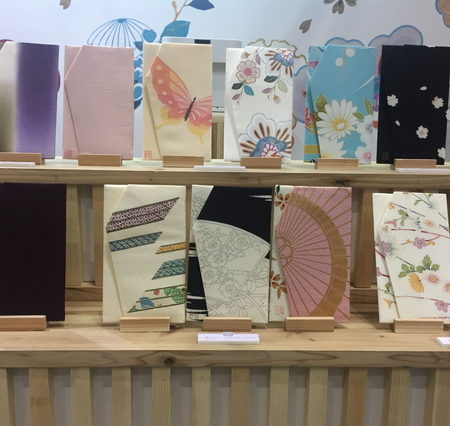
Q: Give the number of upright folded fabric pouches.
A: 11